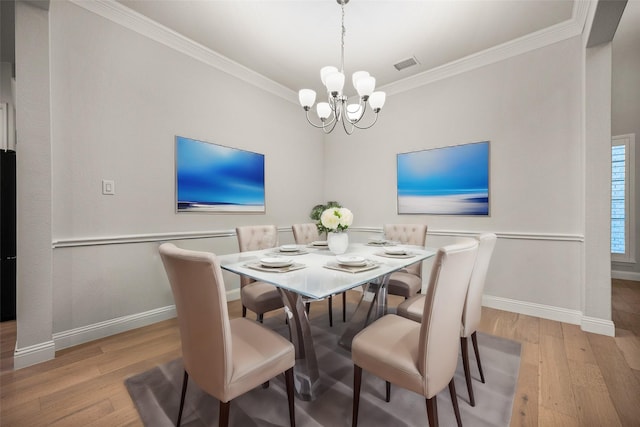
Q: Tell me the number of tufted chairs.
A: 3